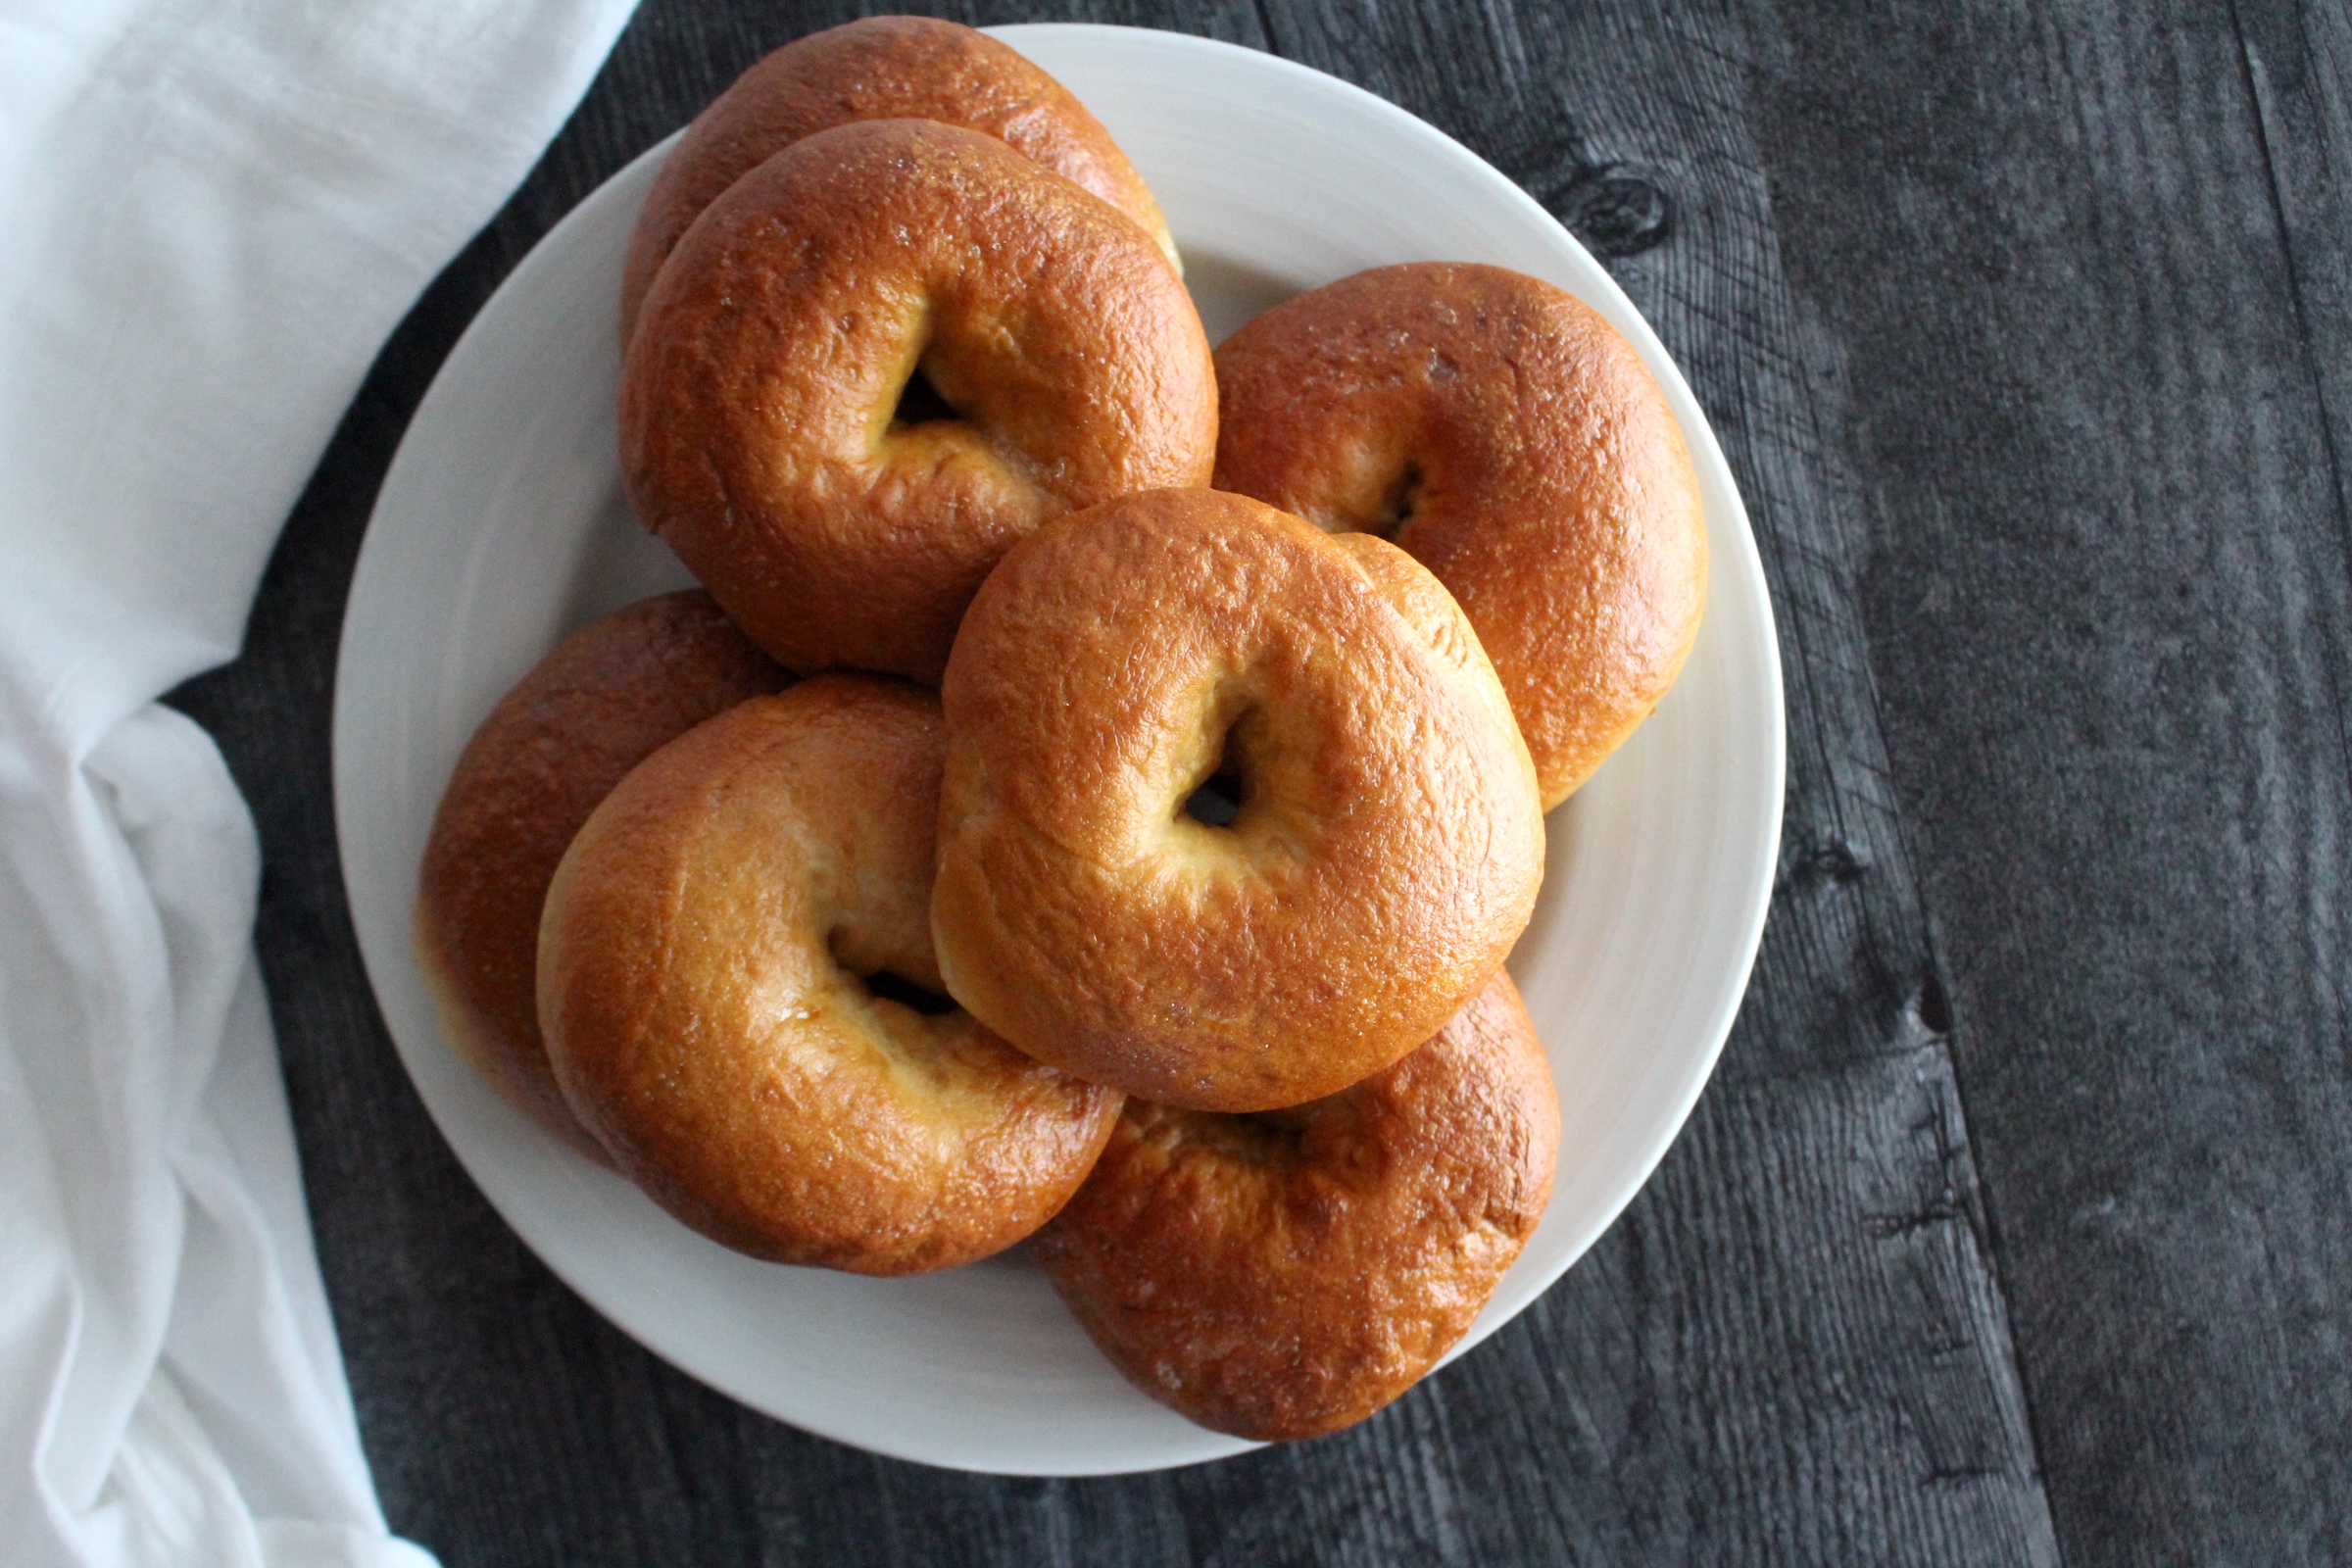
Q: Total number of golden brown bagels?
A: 7